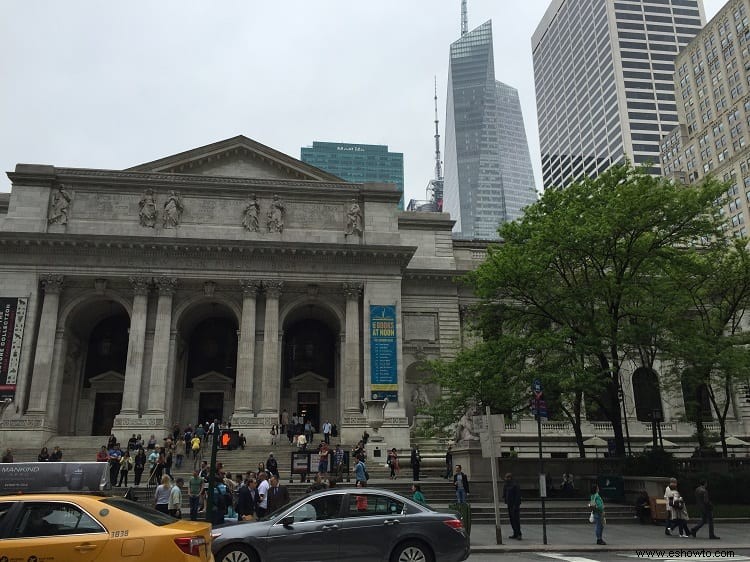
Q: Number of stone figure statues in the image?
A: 6